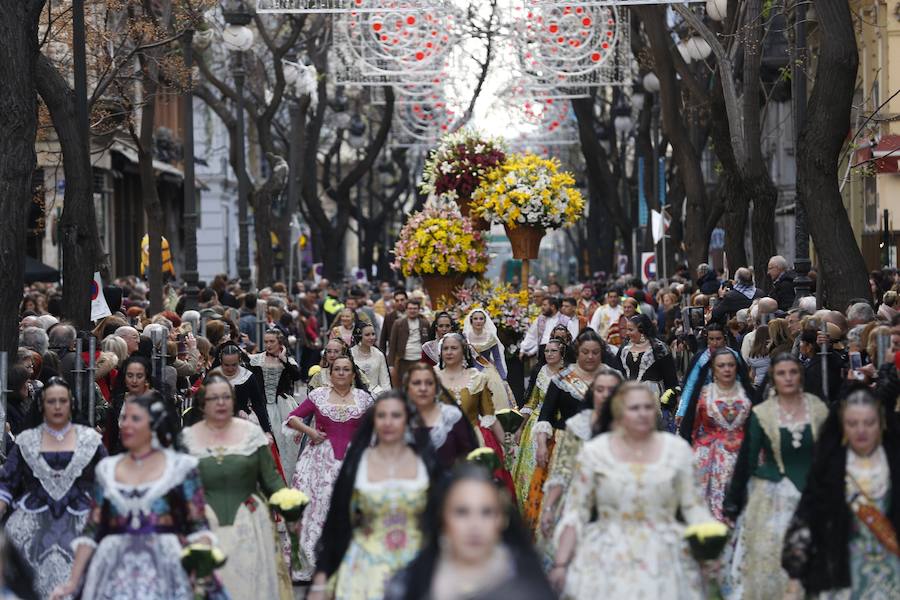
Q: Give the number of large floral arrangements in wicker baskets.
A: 3